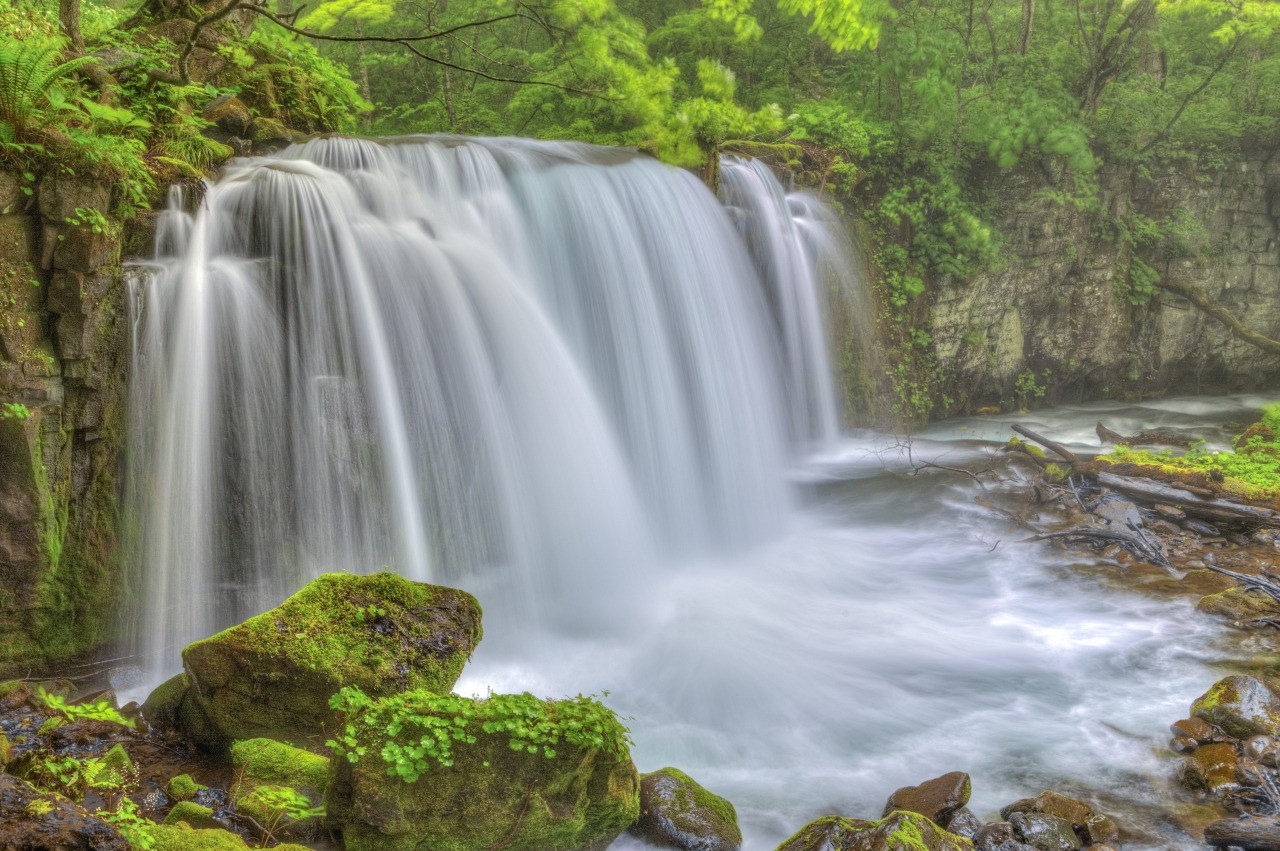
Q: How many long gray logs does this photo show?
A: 1